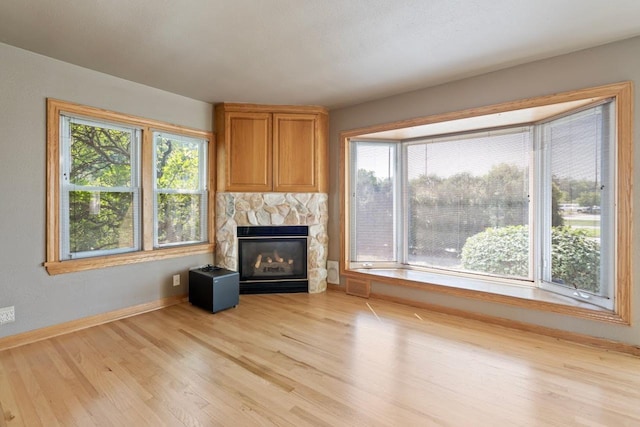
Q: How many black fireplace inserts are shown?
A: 1